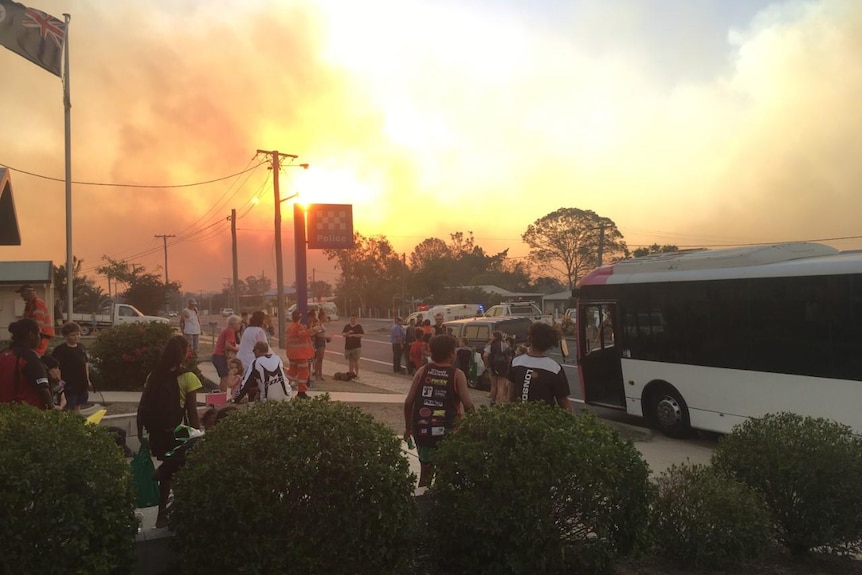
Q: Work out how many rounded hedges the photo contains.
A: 5